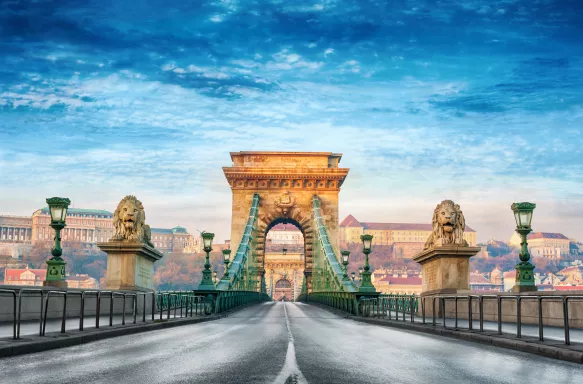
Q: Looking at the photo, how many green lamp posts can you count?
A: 6